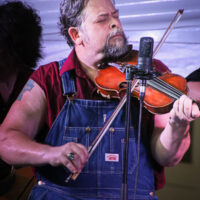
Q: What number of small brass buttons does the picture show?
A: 4